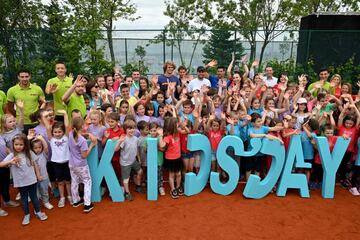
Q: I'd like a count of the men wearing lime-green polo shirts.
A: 5